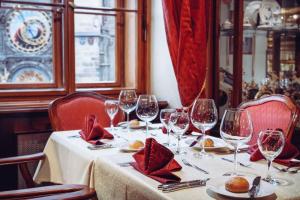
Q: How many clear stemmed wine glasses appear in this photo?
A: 8